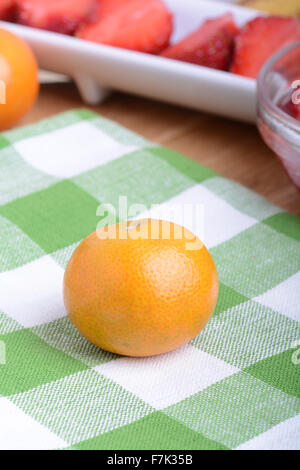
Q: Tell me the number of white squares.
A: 7